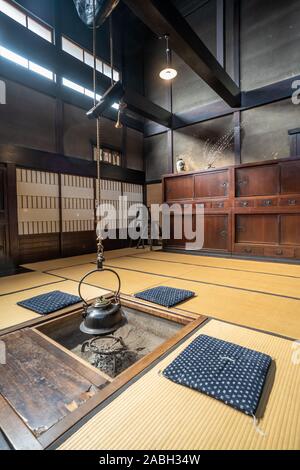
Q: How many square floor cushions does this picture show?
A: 3